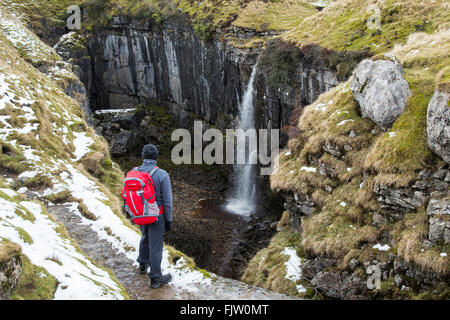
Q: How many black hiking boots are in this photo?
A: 2